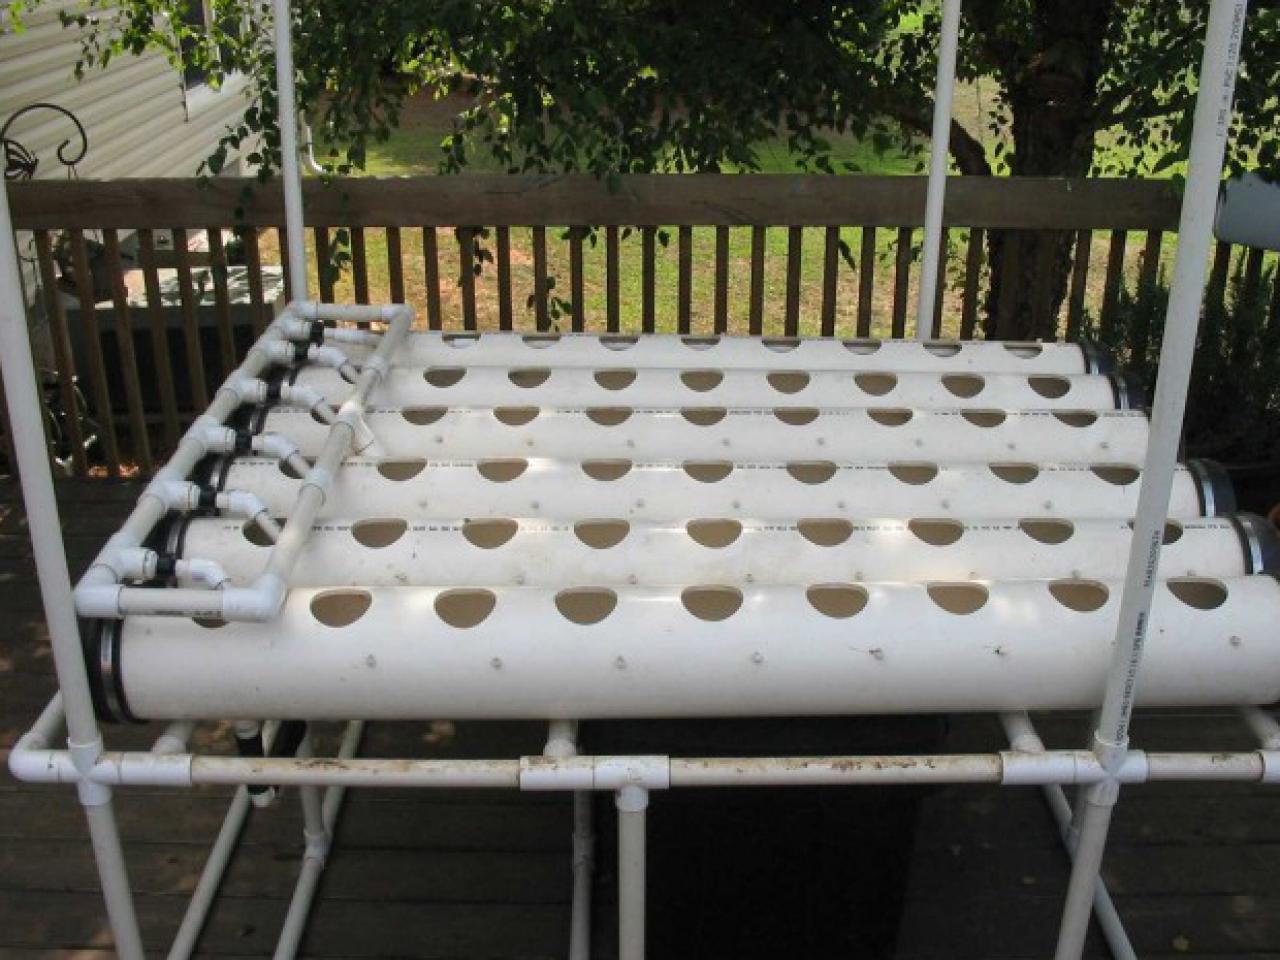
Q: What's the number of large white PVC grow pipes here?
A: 6